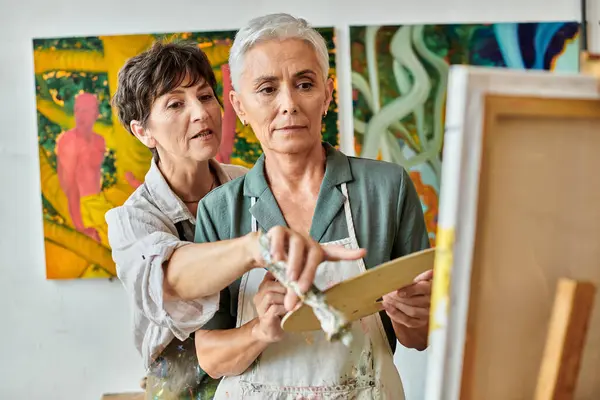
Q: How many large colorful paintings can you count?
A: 2